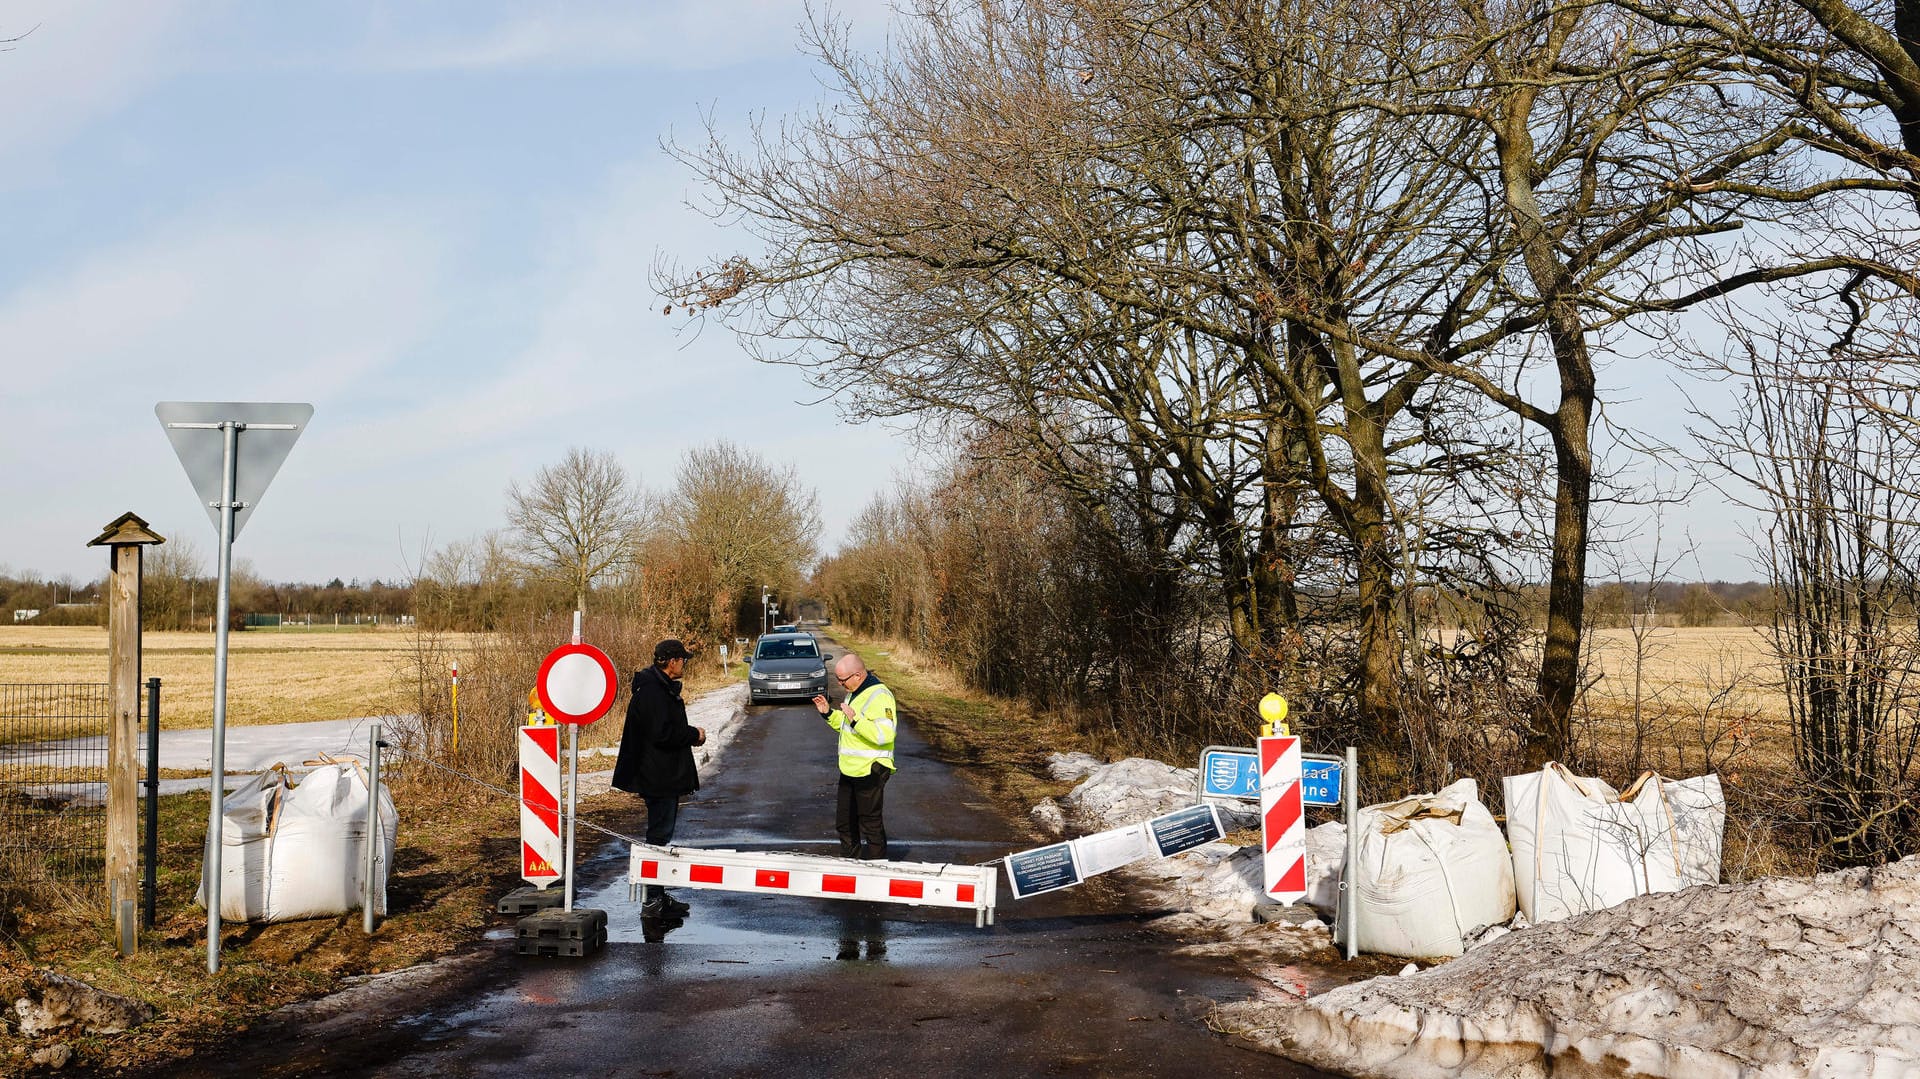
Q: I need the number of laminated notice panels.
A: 3